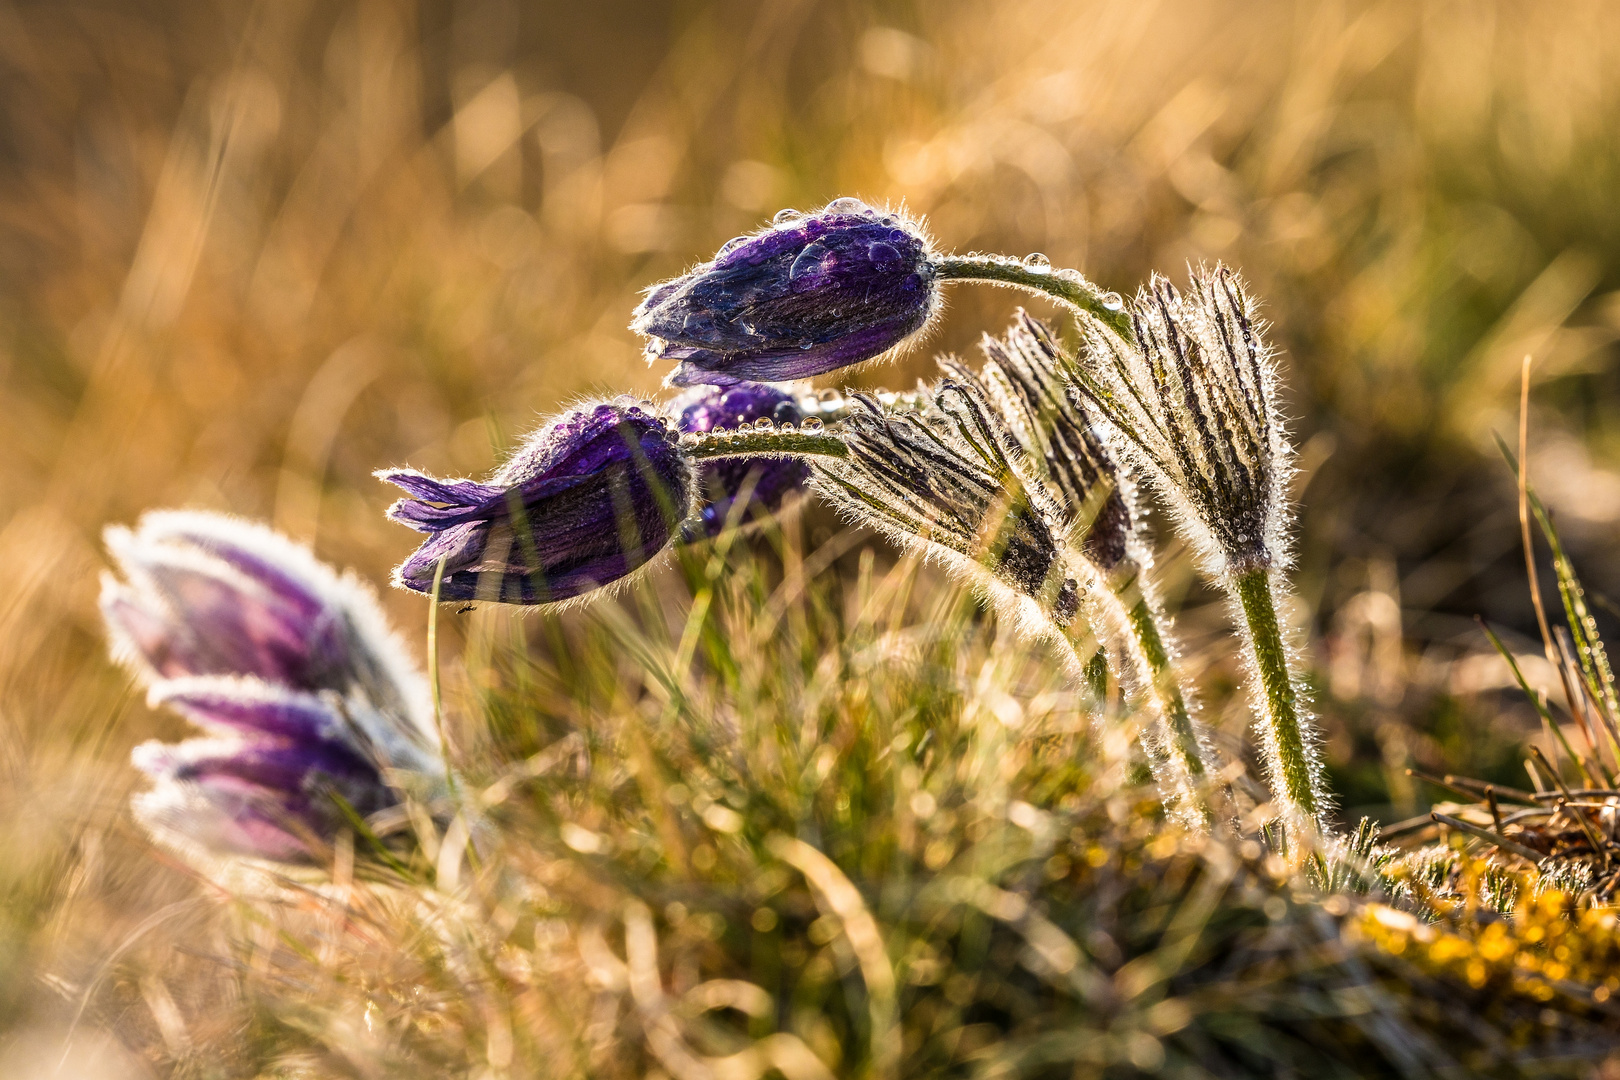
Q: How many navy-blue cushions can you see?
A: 0